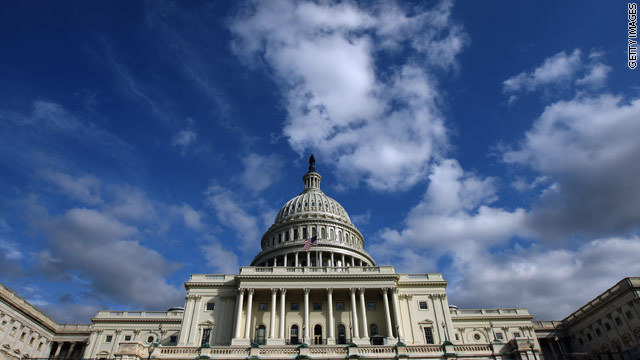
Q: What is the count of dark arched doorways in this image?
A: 5